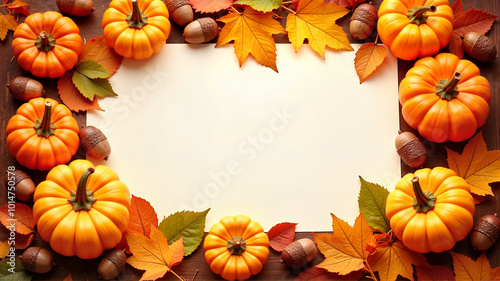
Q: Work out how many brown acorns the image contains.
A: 13